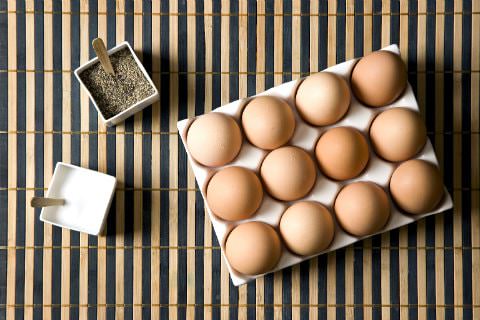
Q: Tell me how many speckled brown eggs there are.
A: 12